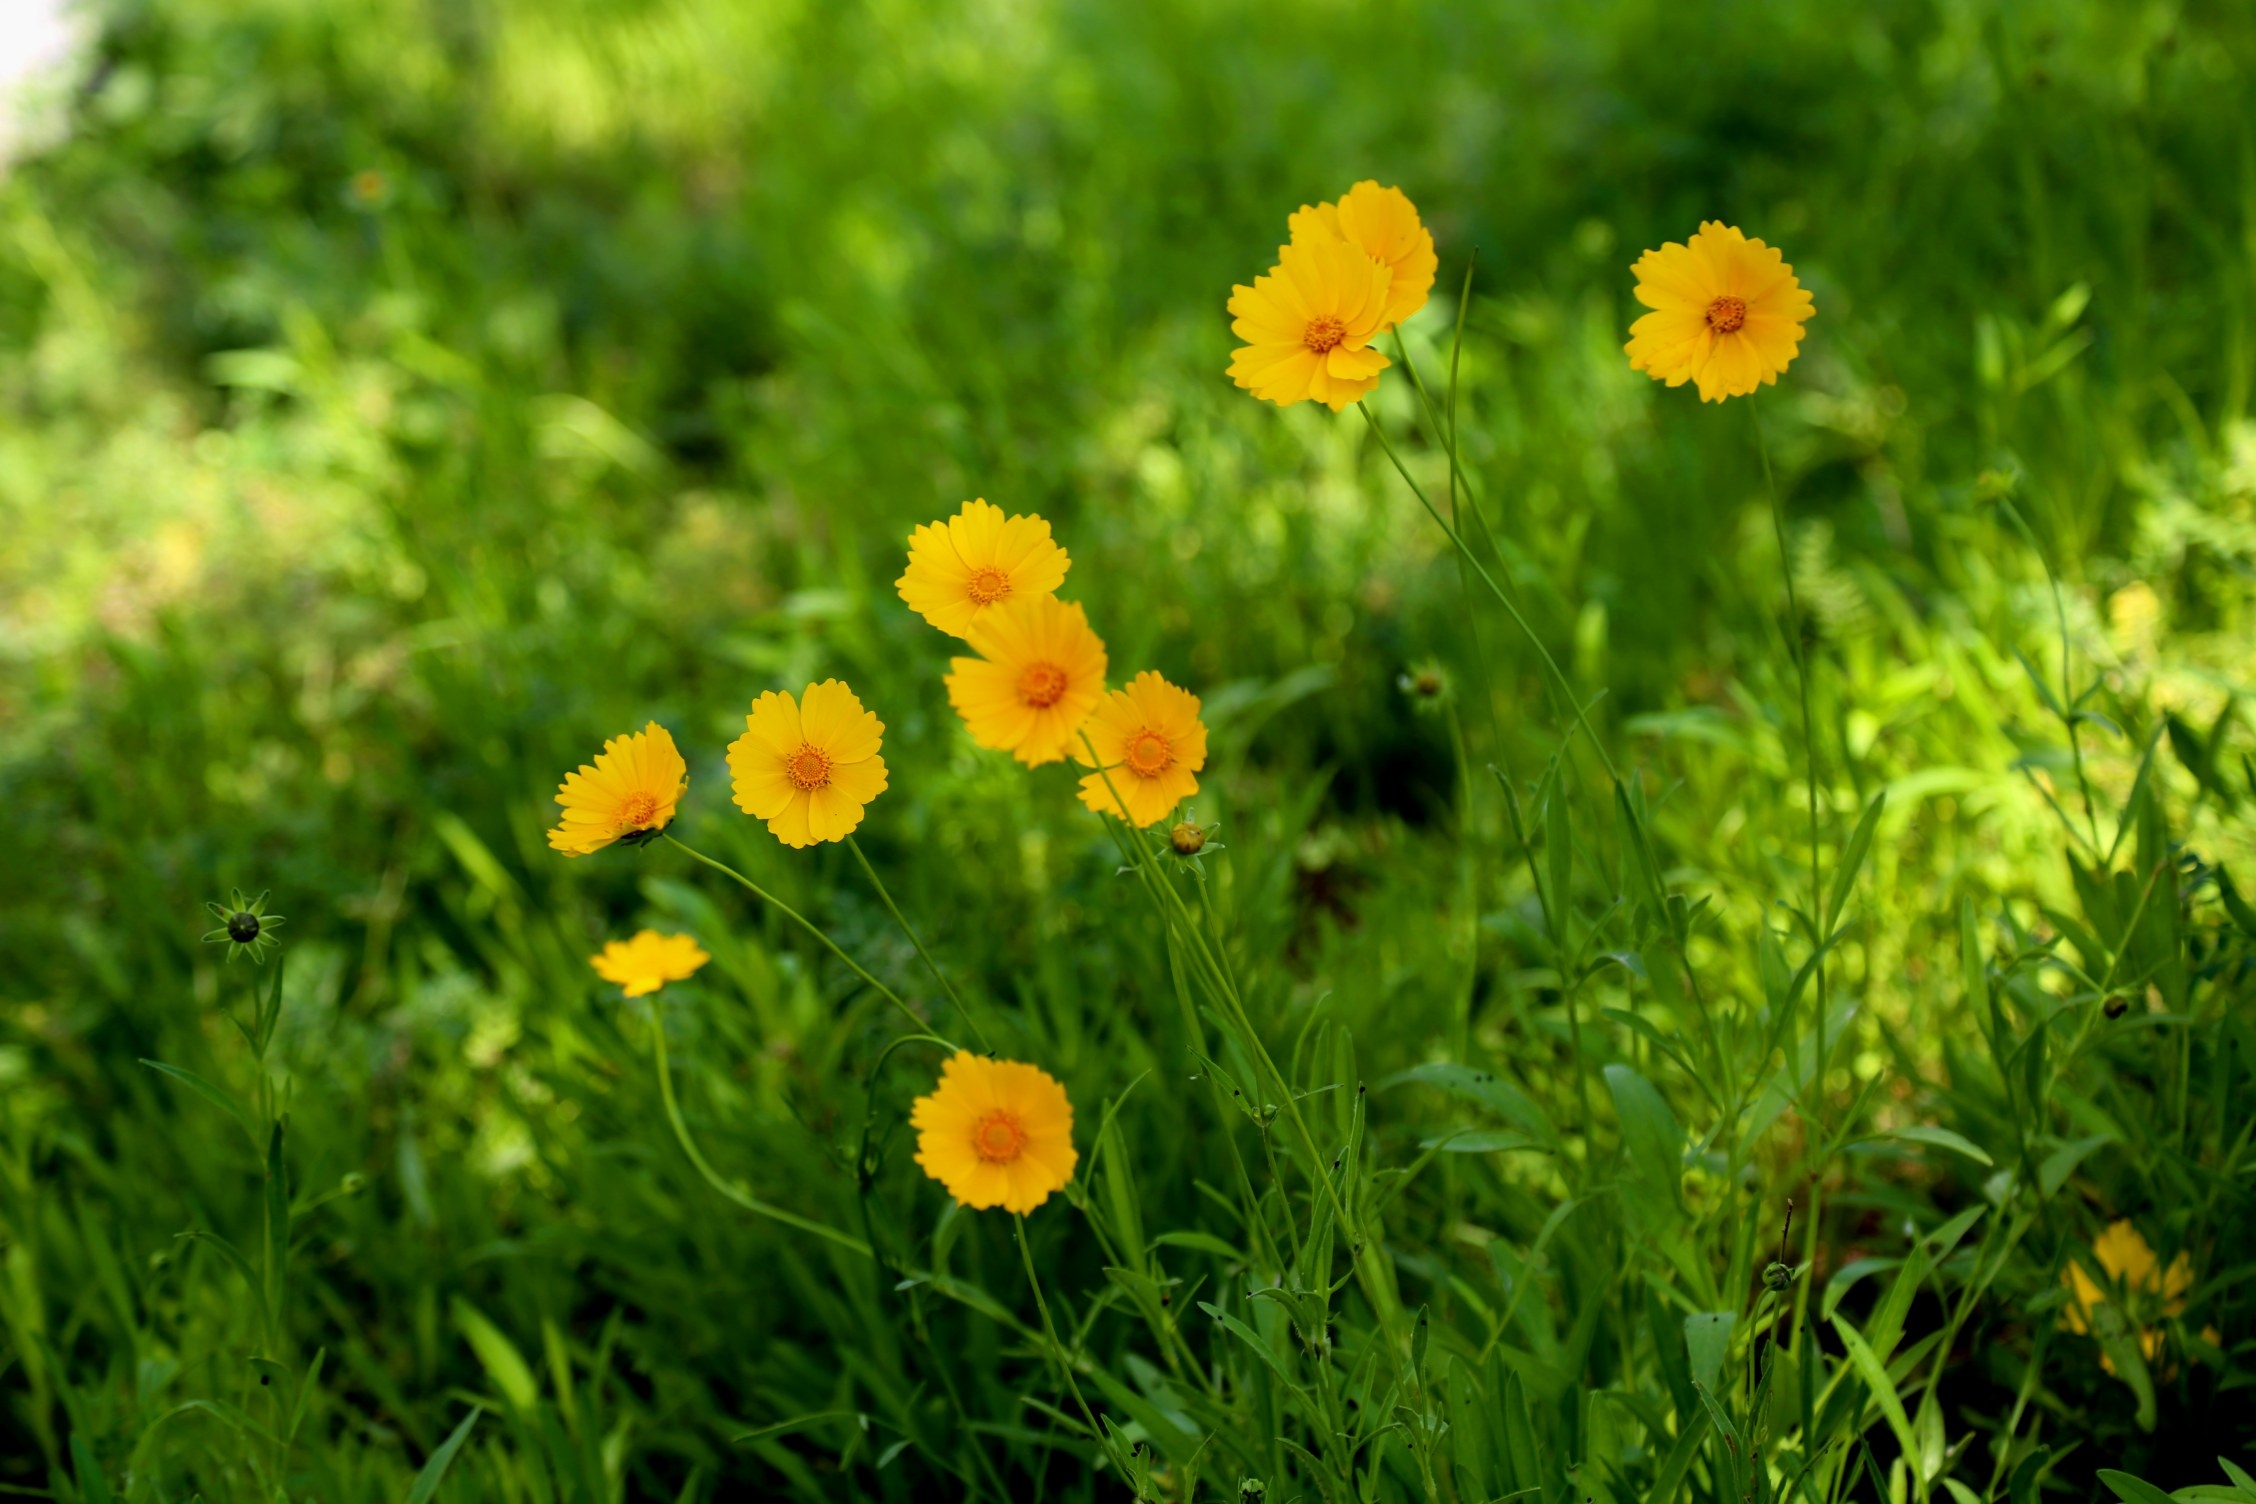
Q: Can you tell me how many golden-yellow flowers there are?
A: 11